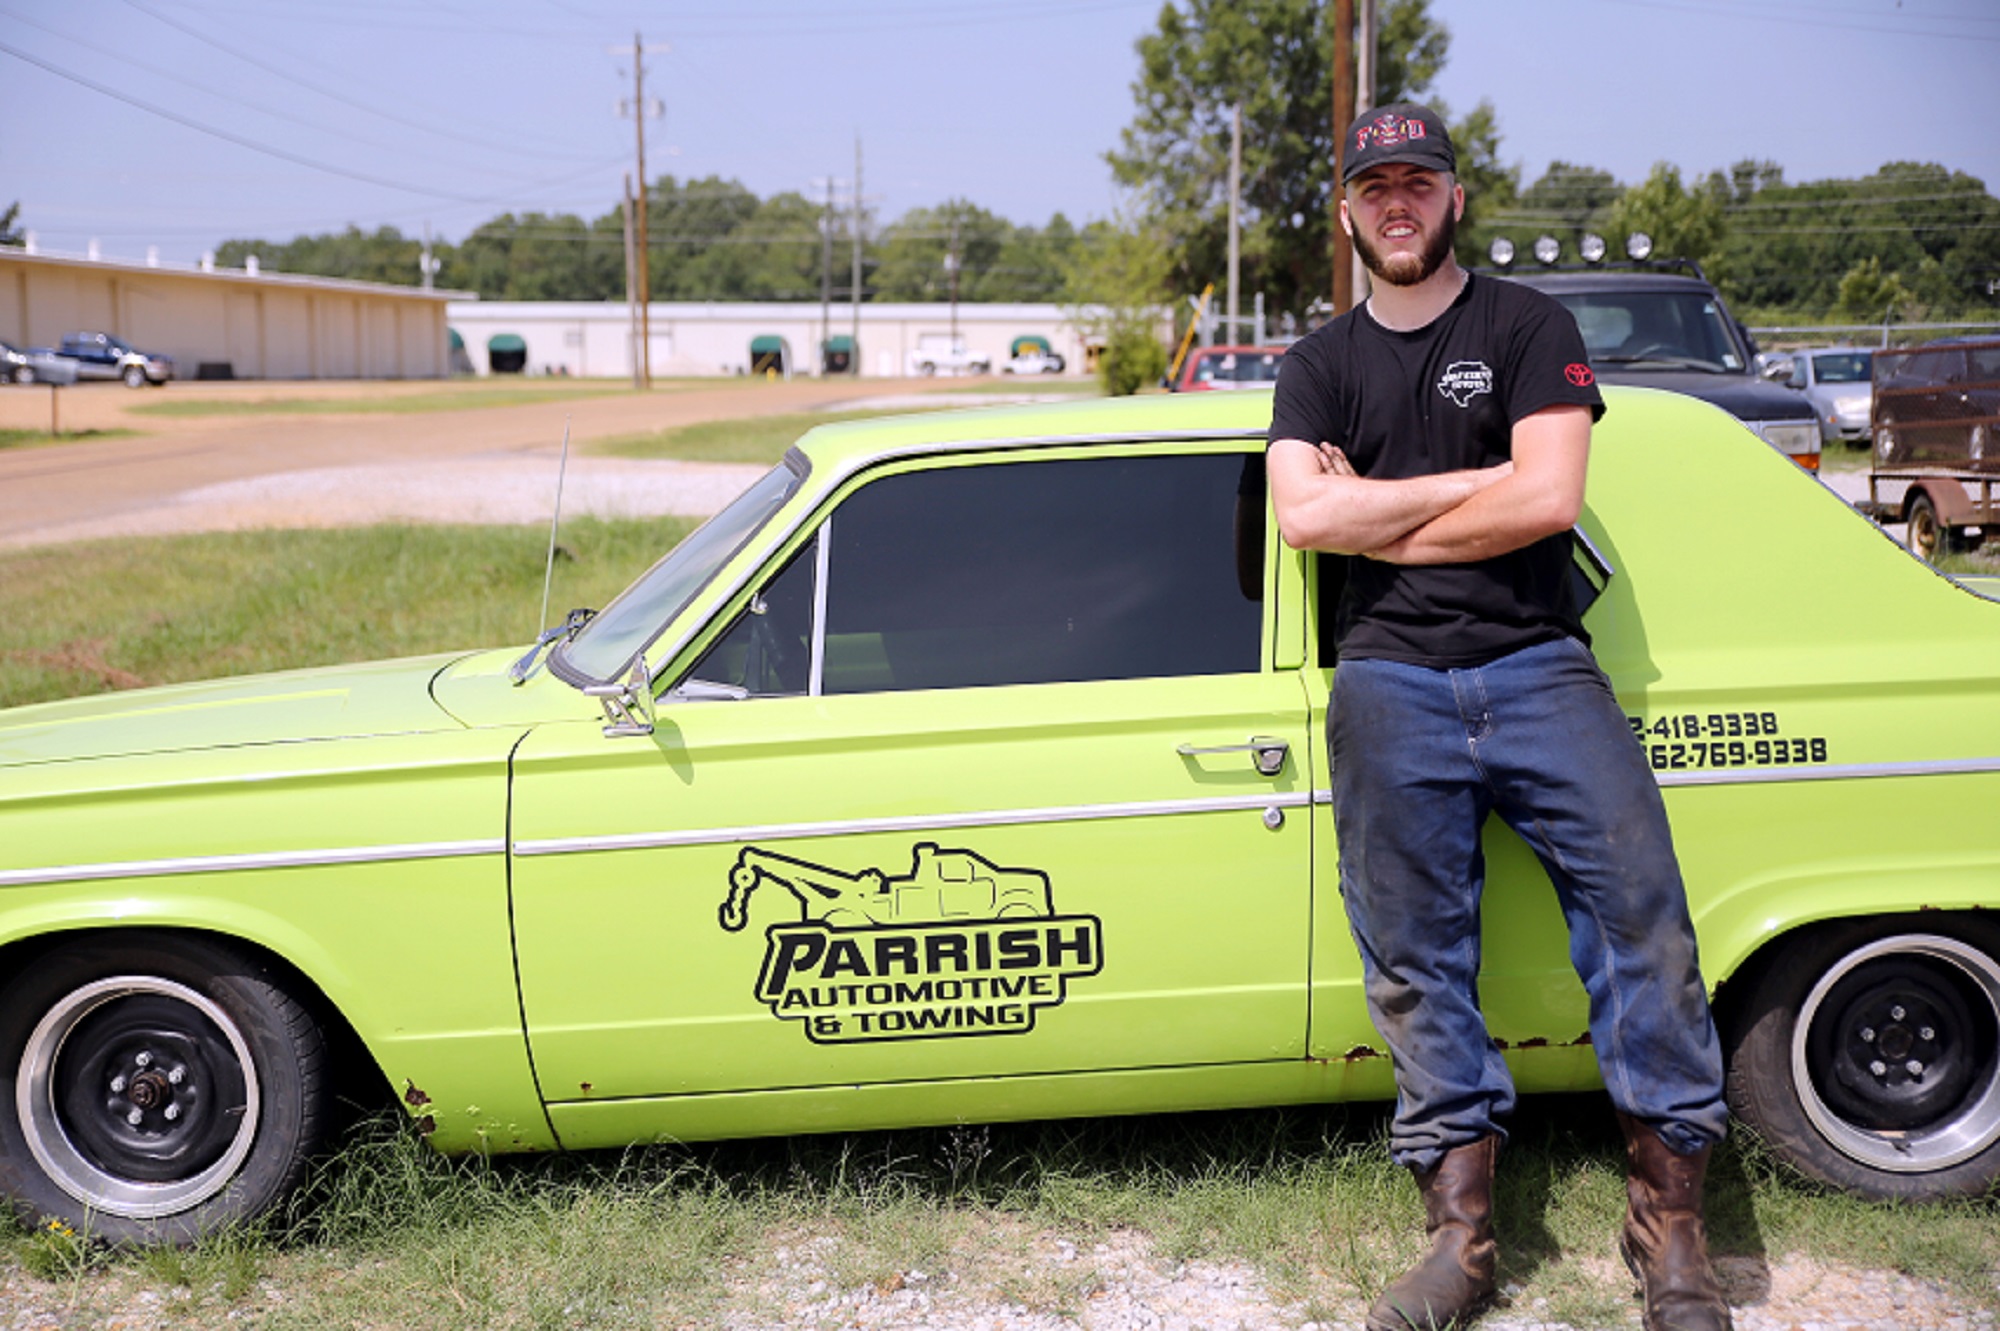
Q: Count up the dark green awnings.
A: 5